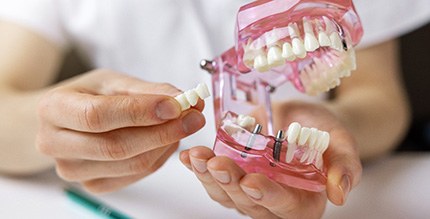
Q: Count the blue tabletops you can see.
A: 0